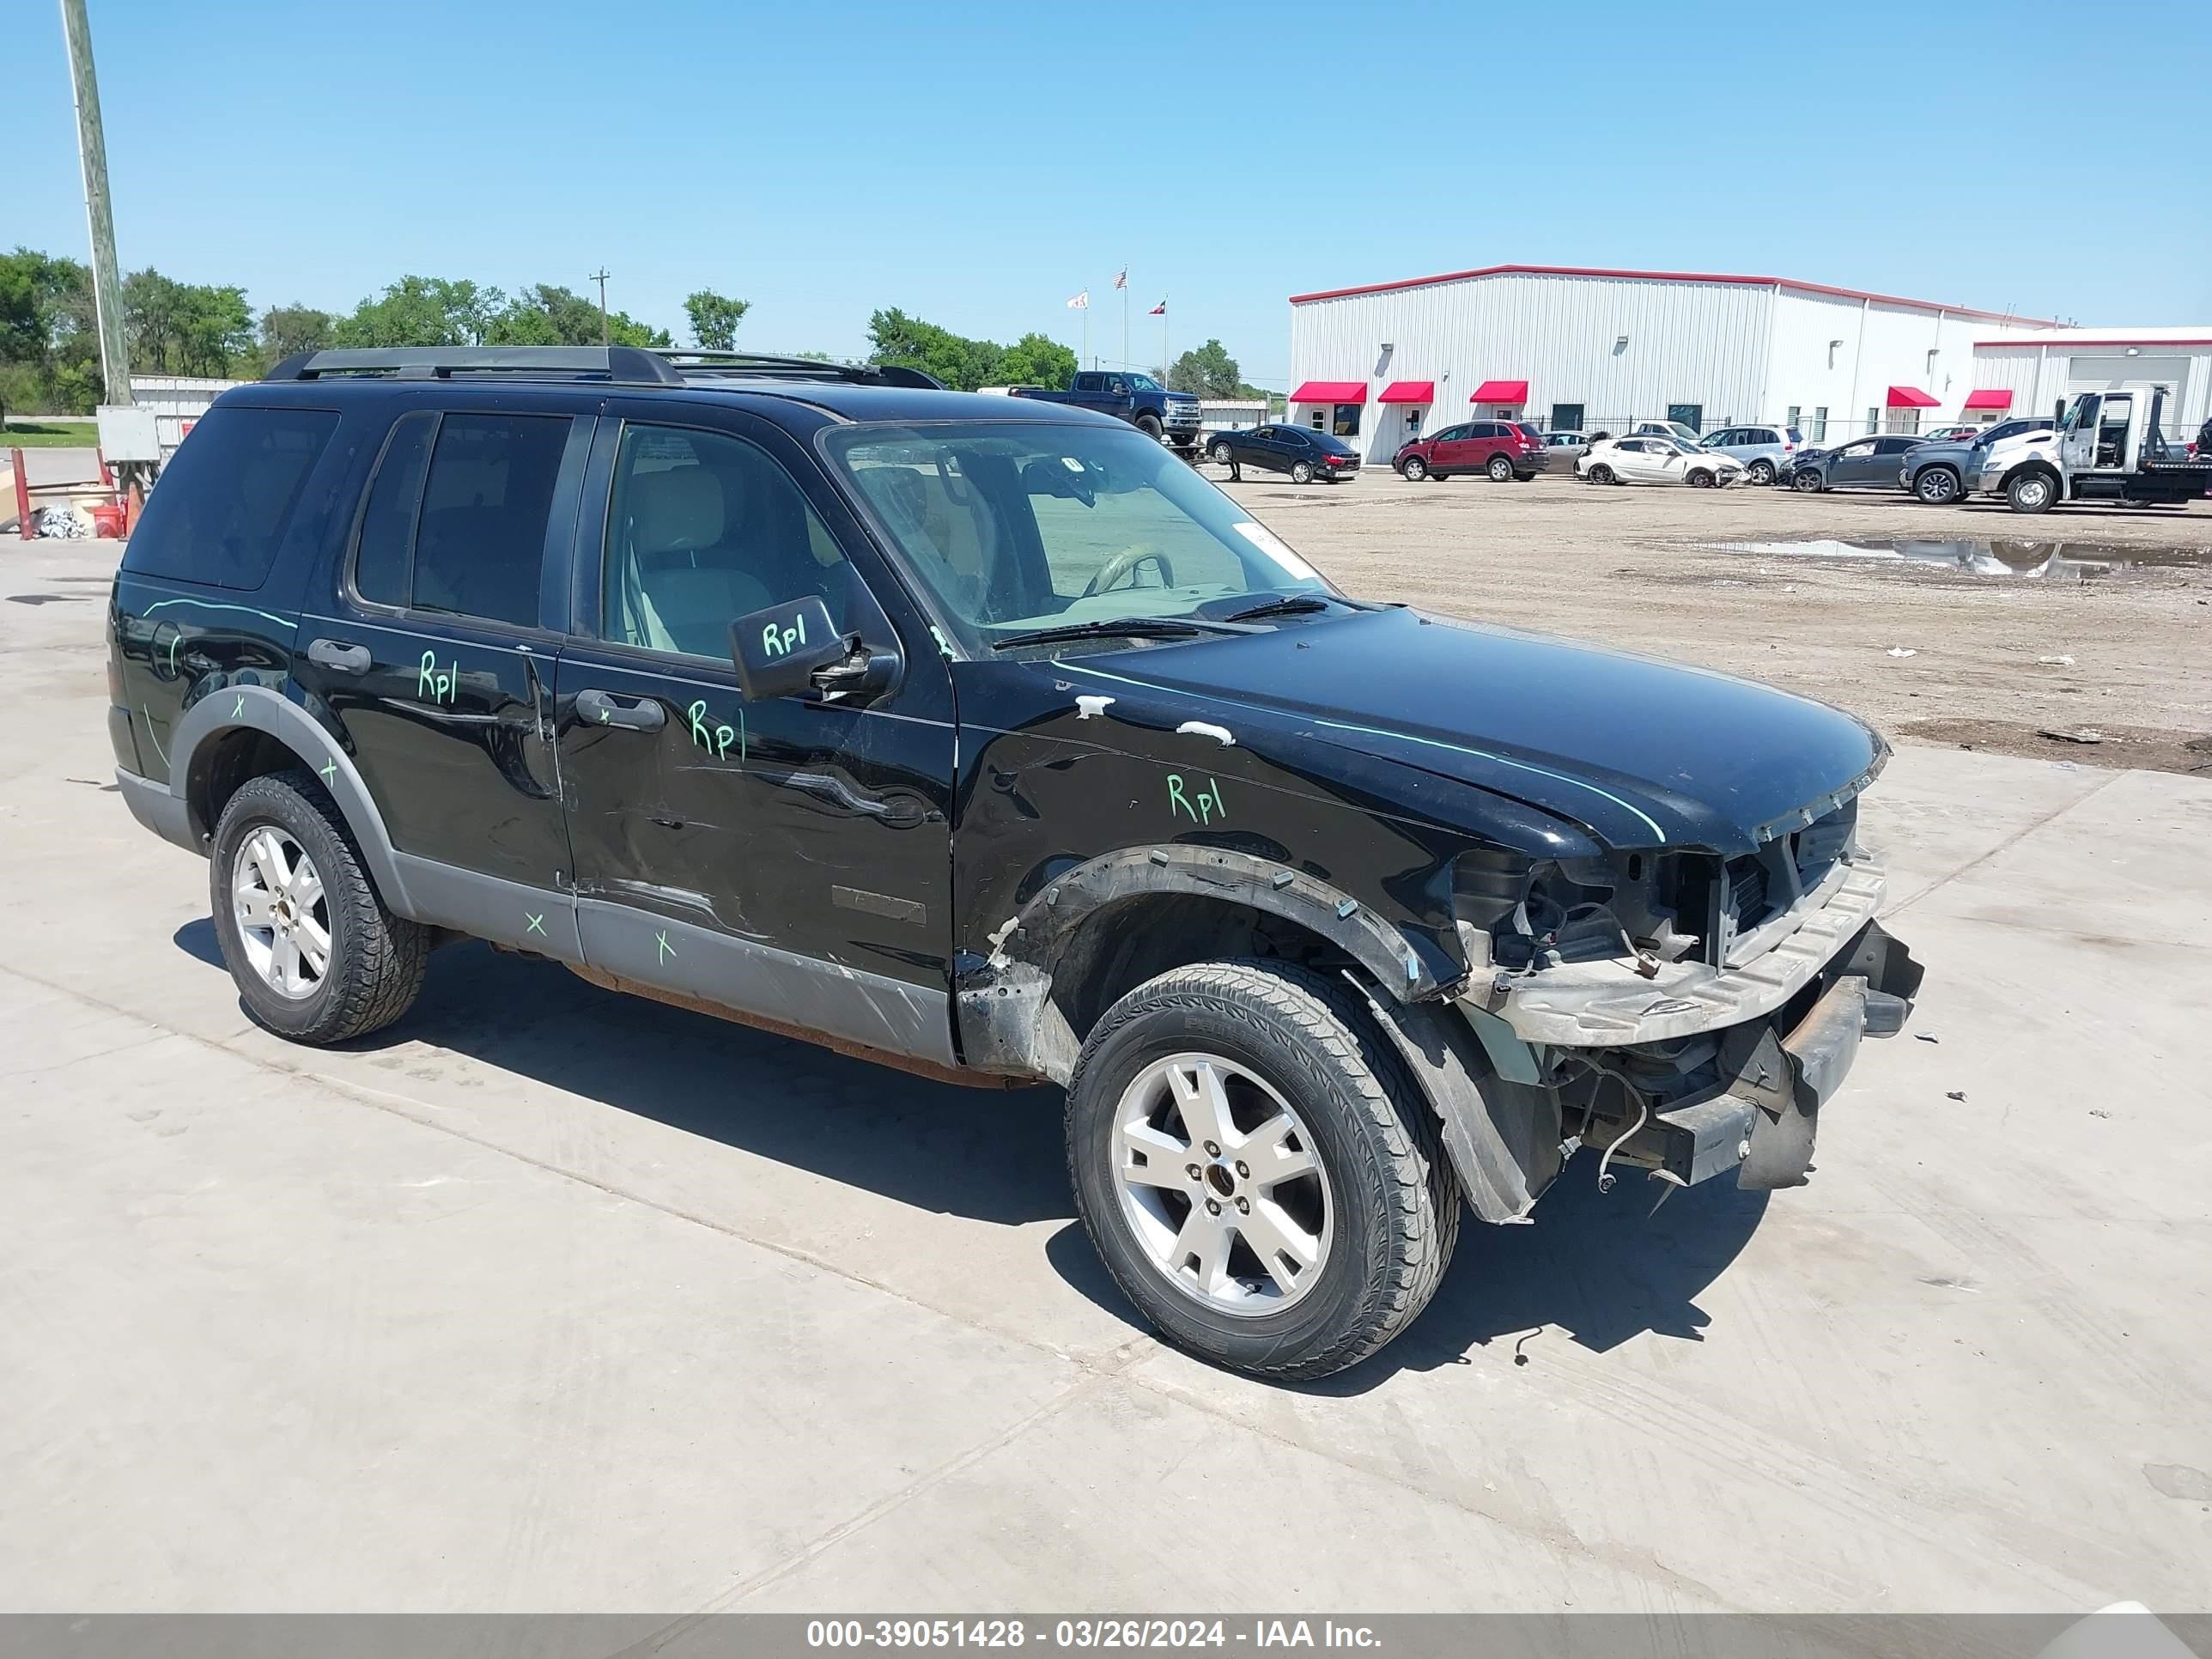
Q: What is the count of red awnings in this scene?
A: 5